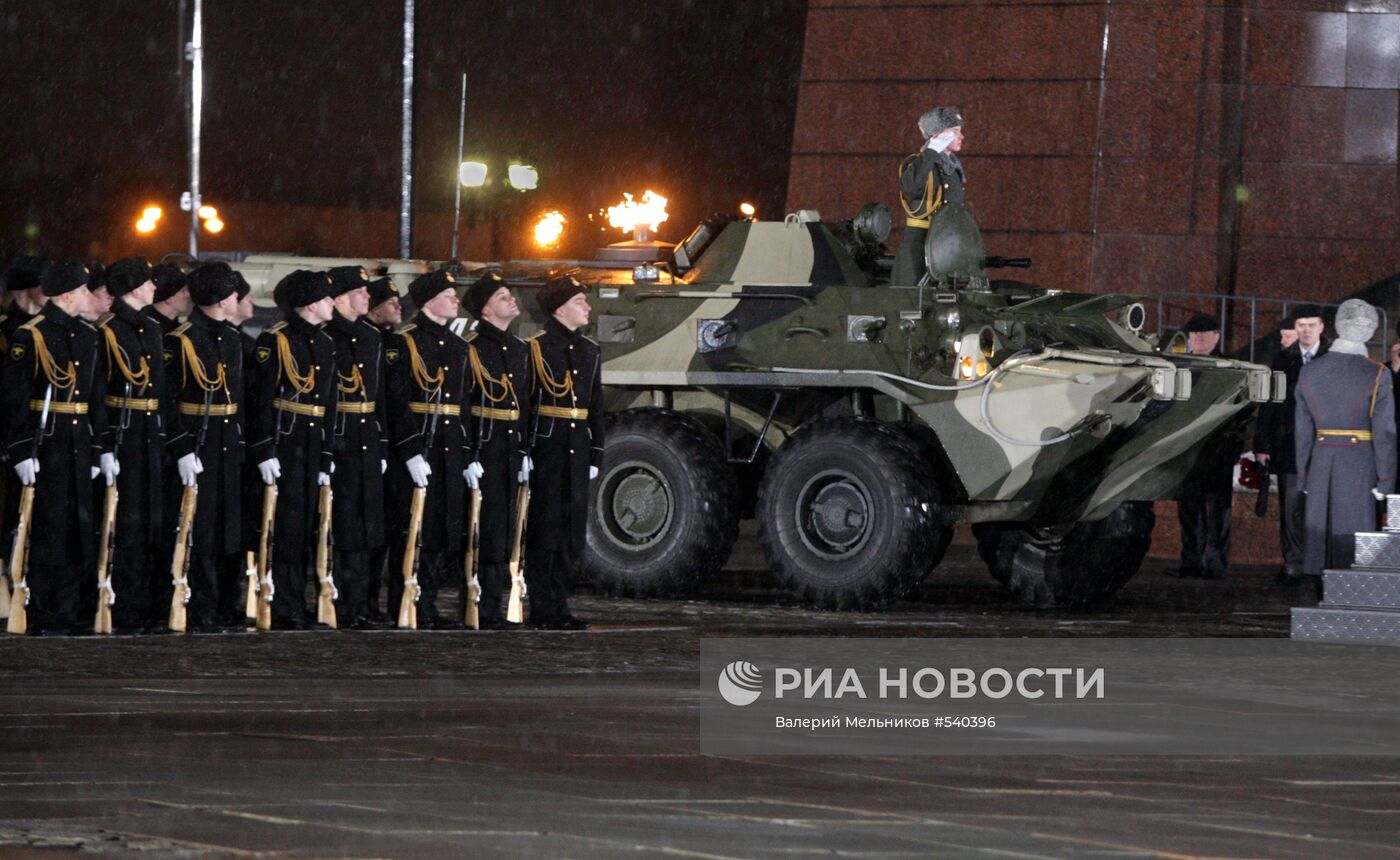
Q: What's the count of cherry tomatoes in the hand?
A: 0